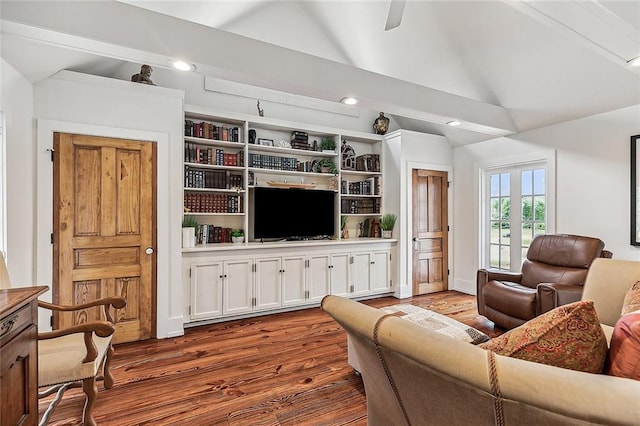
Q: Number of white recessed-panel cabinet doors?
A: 8